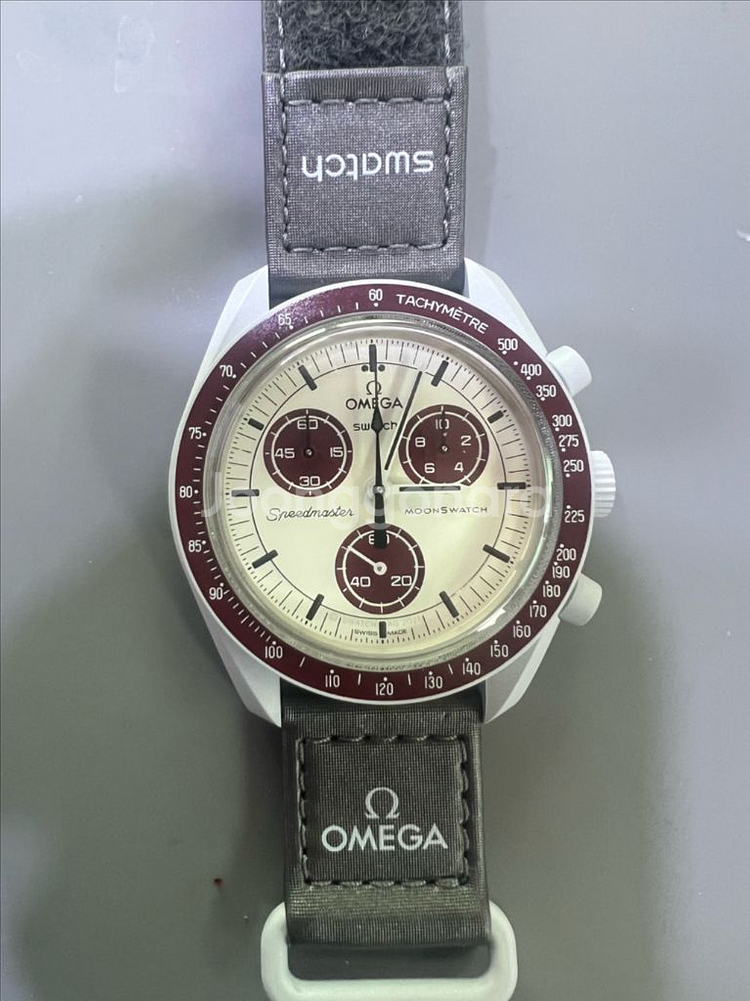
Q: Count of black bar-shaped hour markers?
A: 12